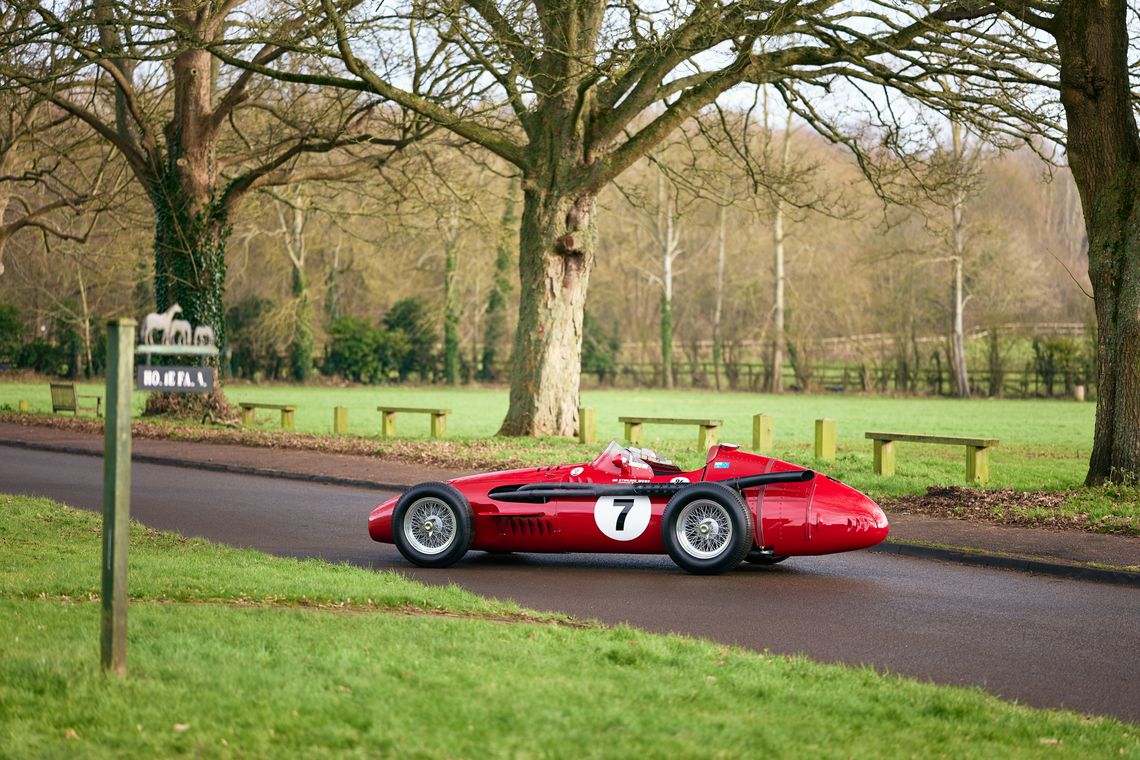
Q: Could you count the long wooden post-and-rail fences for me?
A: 2